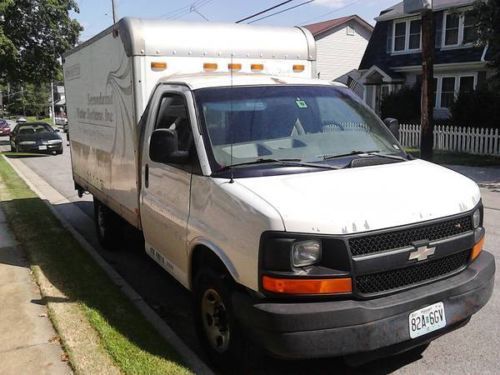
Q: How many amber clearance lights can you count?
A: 5